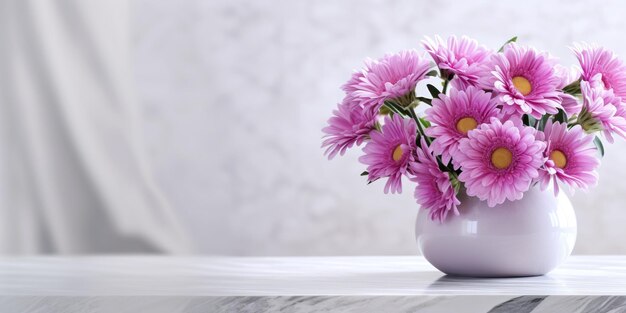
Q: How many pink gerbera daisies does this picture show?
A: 11